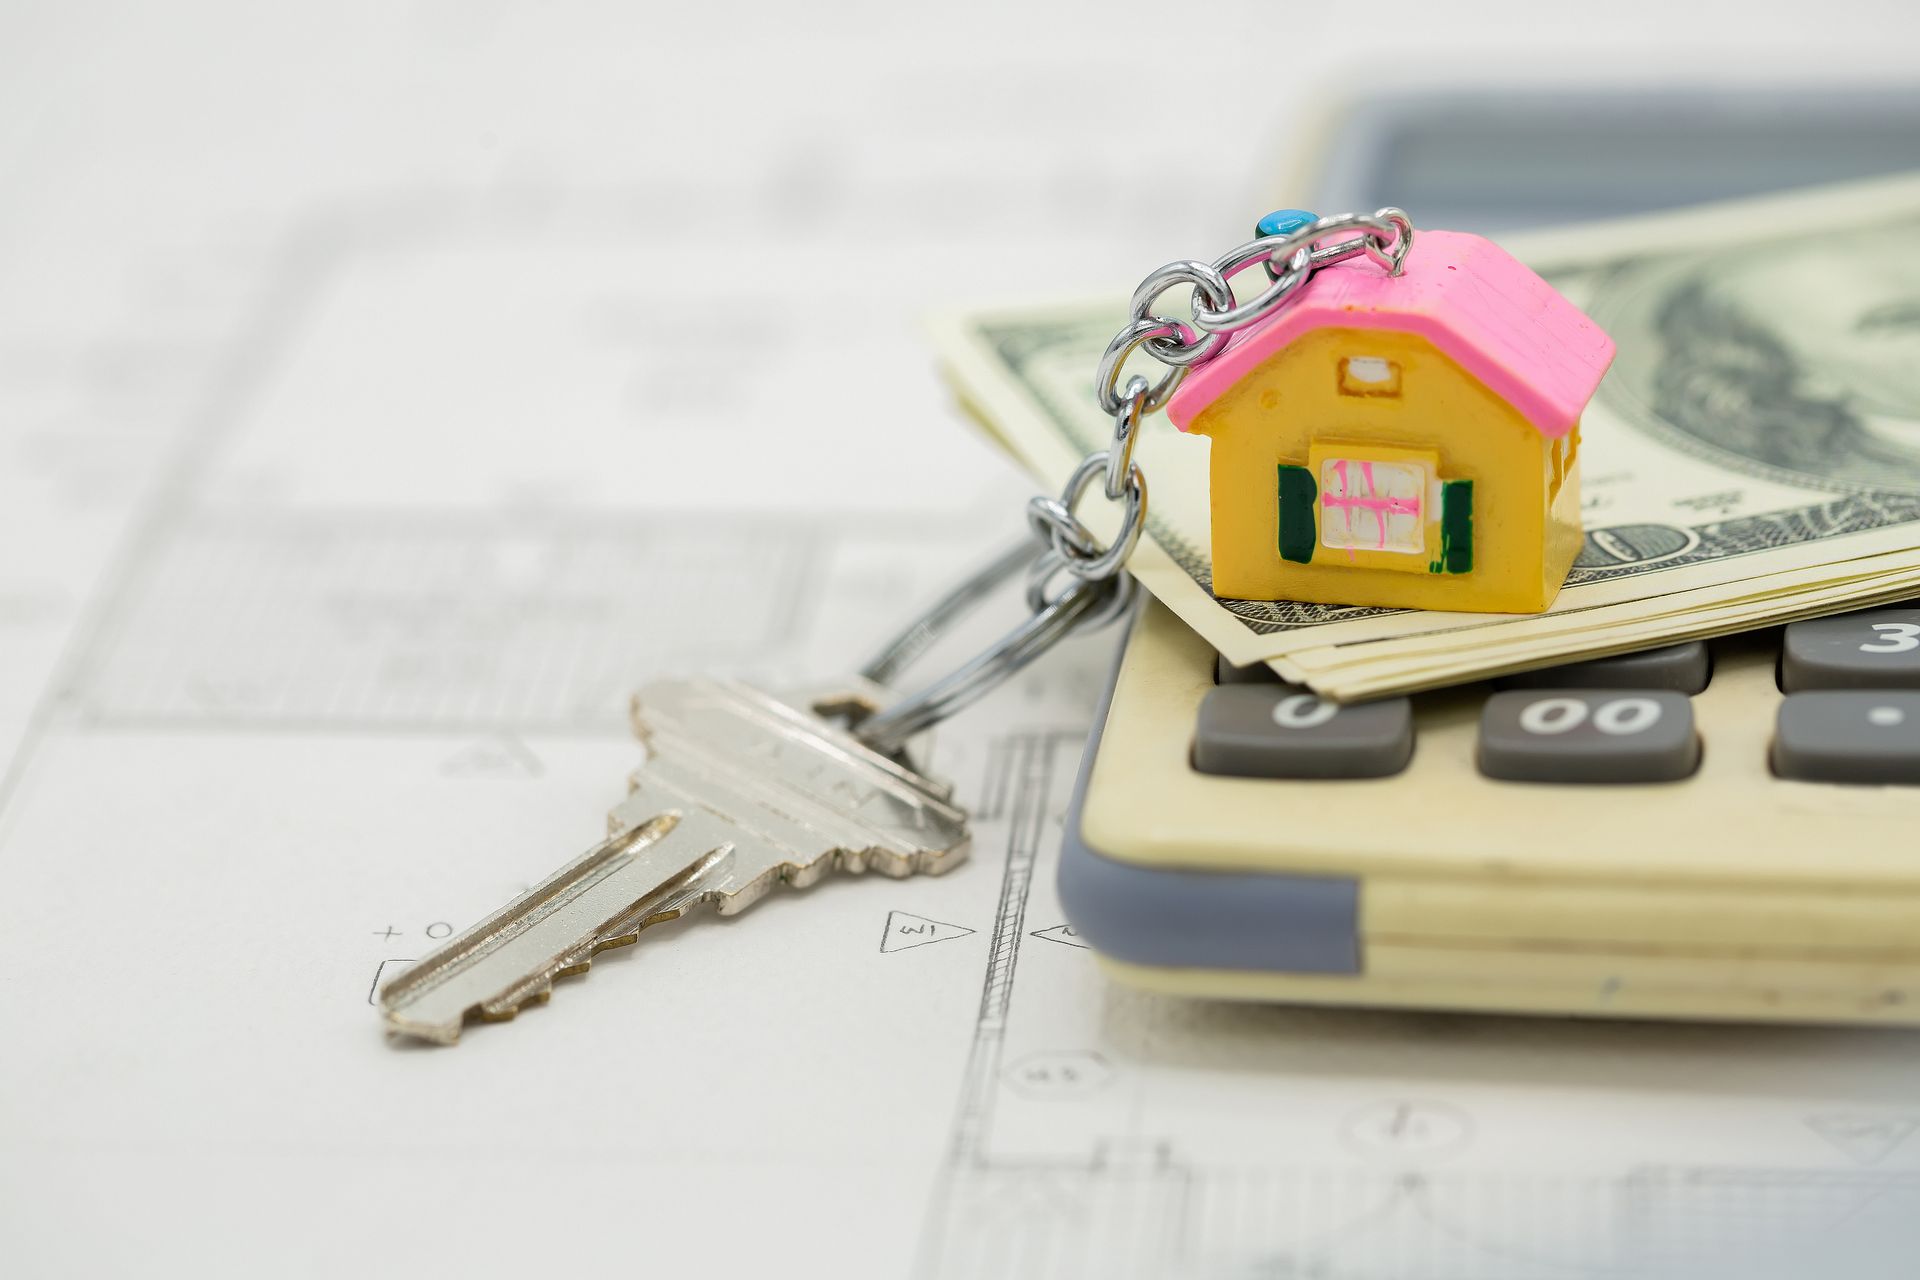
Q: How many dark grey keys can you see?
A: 6